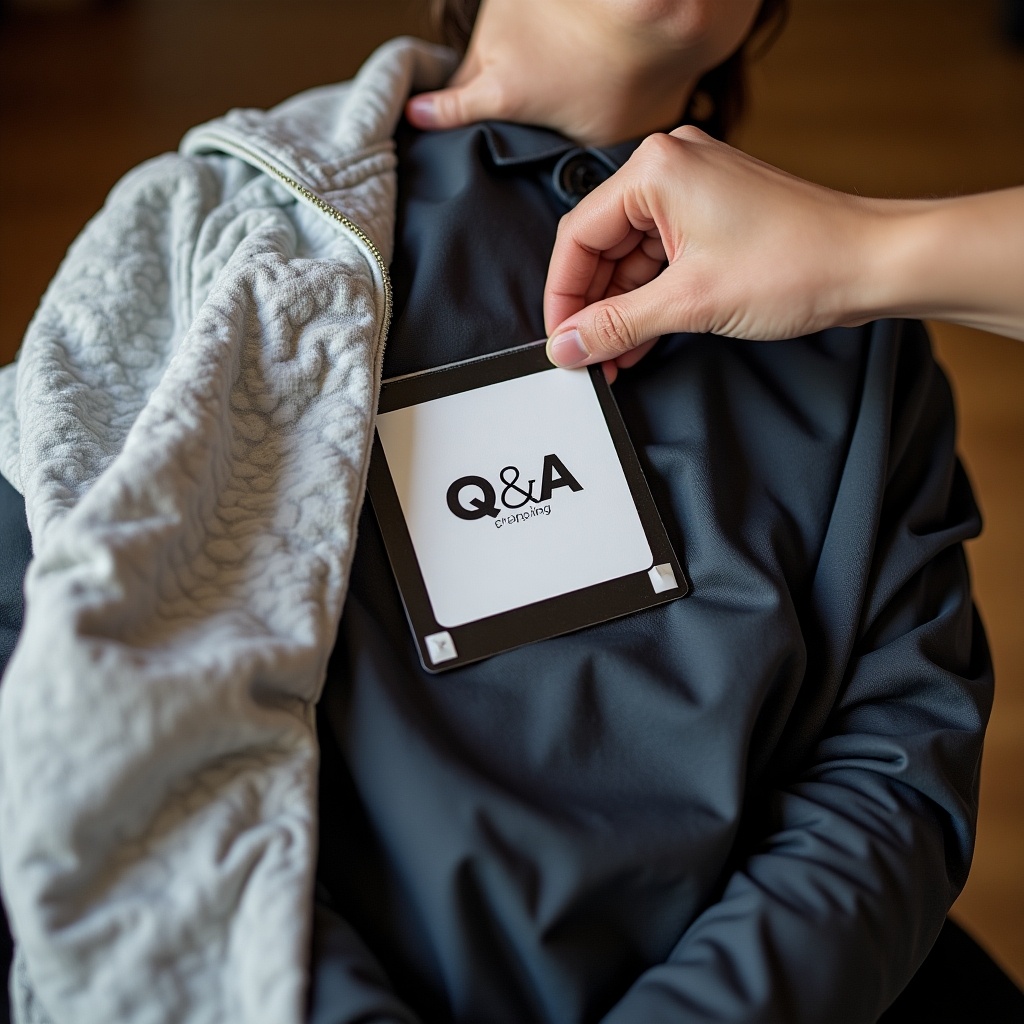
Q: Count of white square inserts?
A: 2